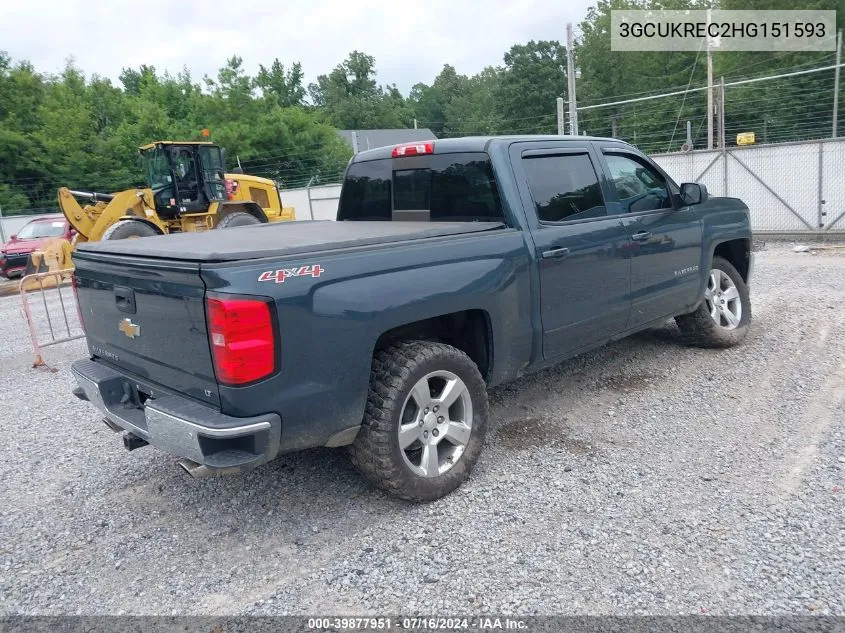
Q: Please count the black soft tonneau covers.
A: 1